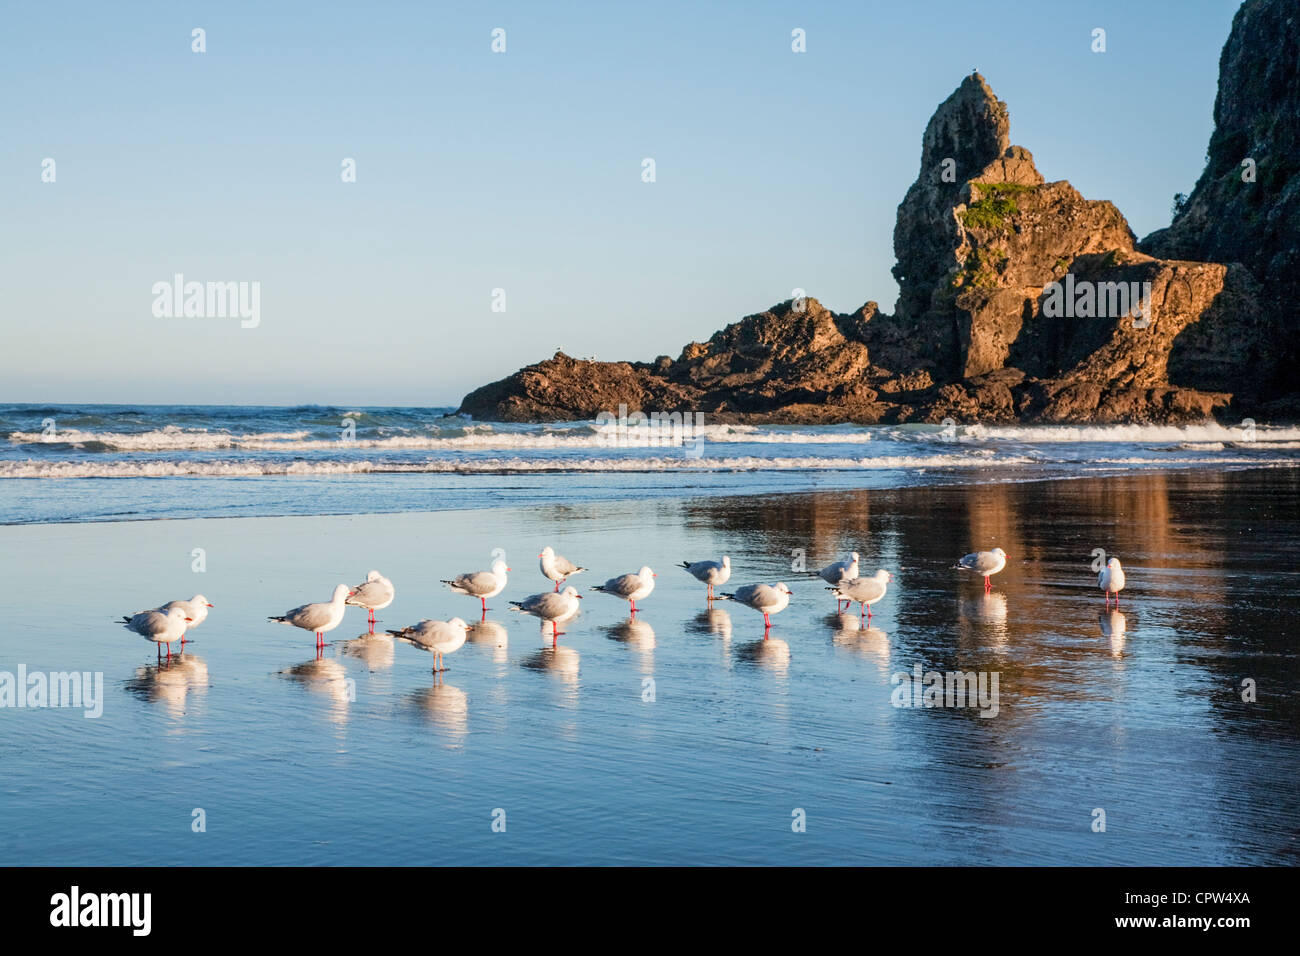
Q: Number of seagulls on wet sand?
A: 15